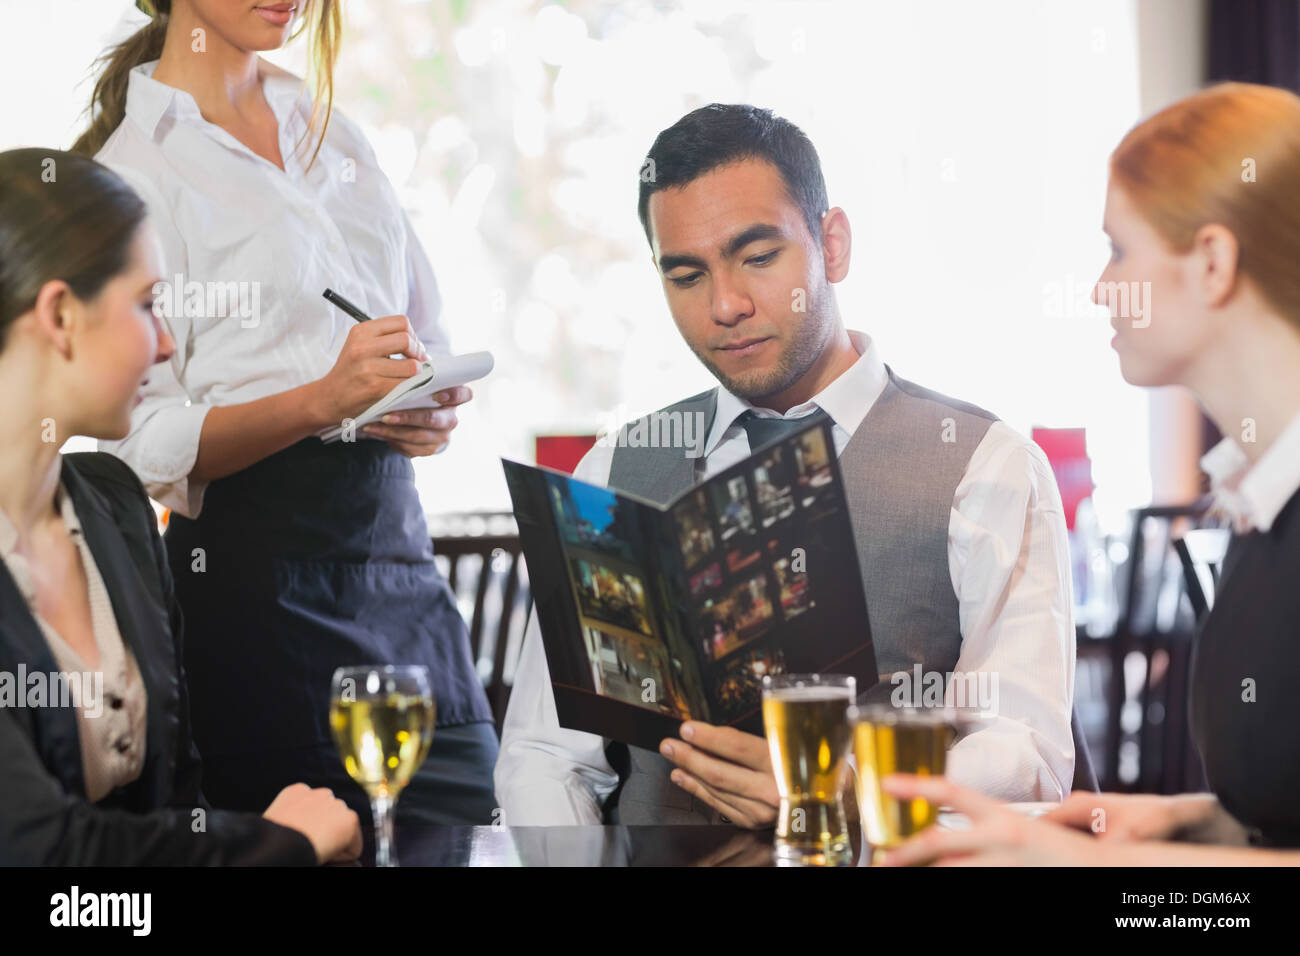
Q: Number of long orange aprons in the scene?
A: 0